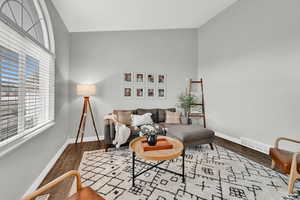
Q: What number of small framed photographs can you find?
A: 8